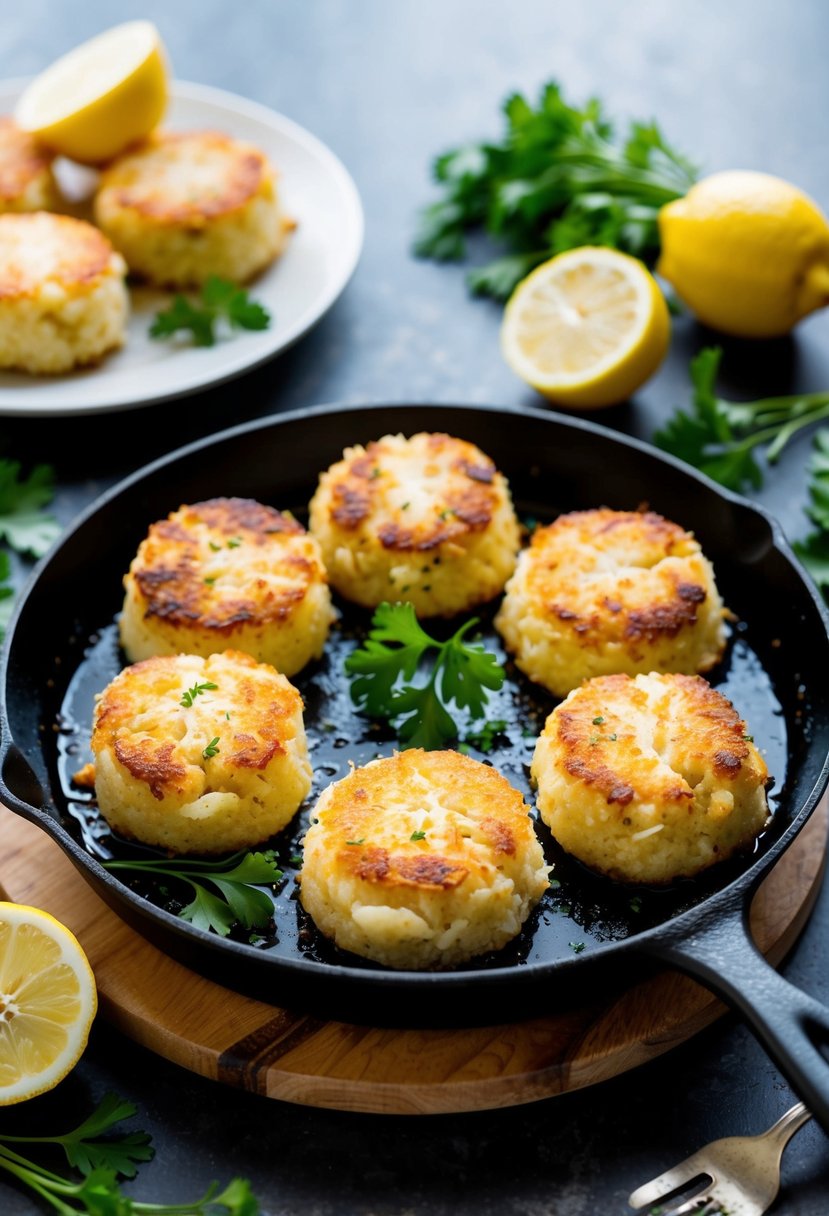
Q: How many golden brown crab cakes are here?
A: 9